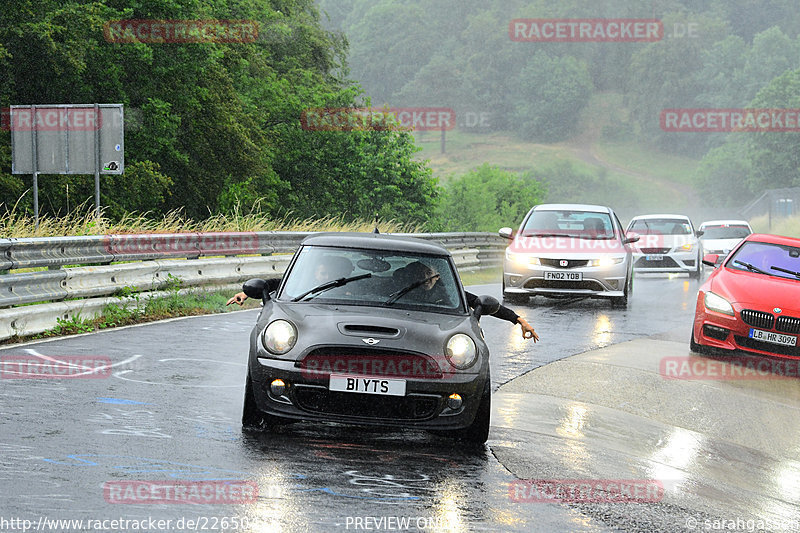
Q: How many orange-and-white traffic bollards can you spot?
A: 0